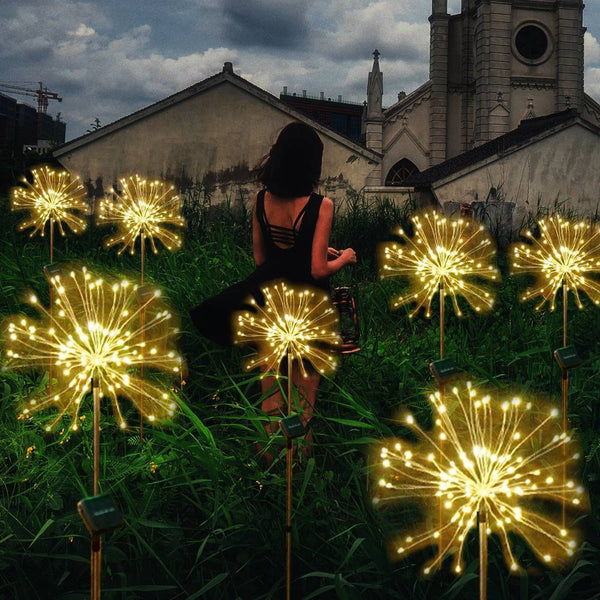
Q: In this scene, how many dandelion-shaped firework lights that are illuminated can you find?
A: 7